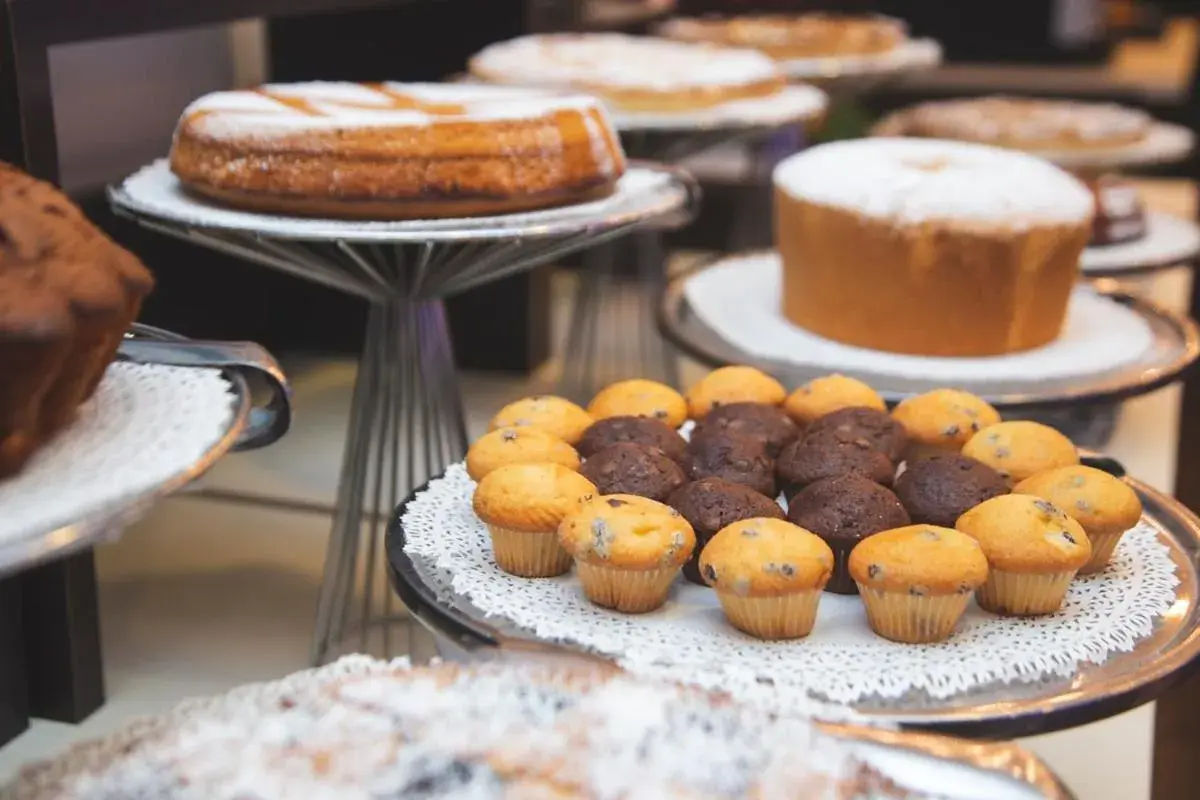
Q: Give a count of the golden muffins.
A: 13